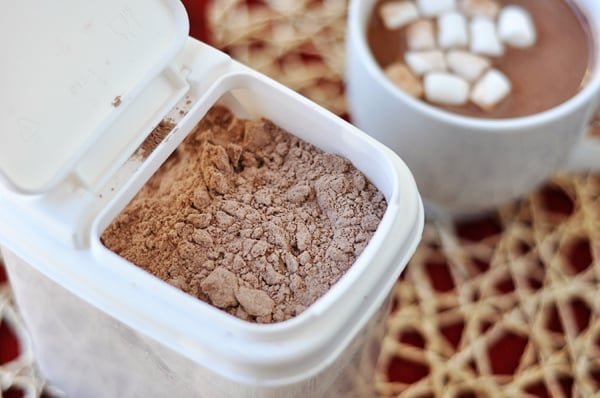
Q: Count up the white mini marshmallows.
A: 12